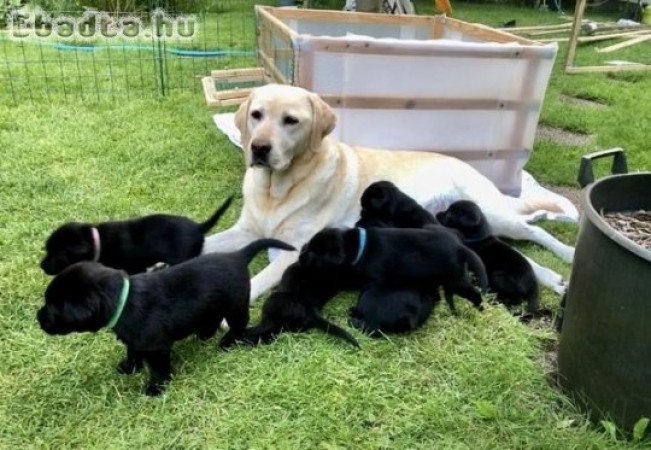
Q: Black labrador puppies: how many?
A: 7